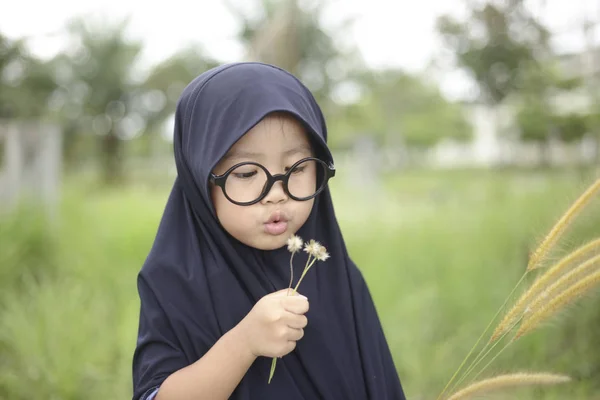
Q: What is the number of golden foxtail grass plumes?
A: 5